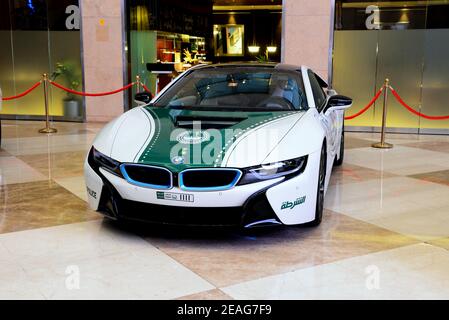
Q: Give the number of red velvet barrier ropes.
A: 5